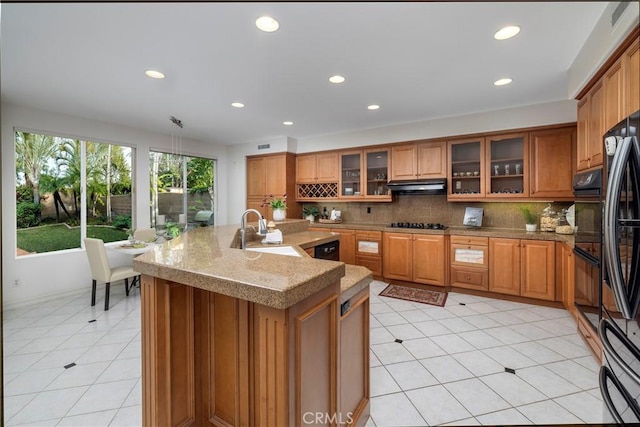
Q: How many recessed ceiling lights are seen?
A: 8